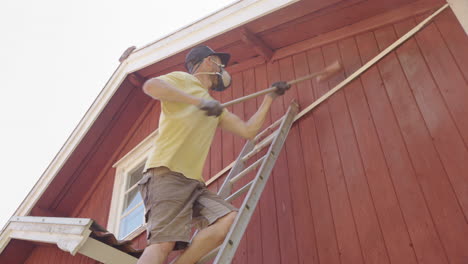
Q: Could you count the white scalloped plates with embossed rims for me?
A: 0